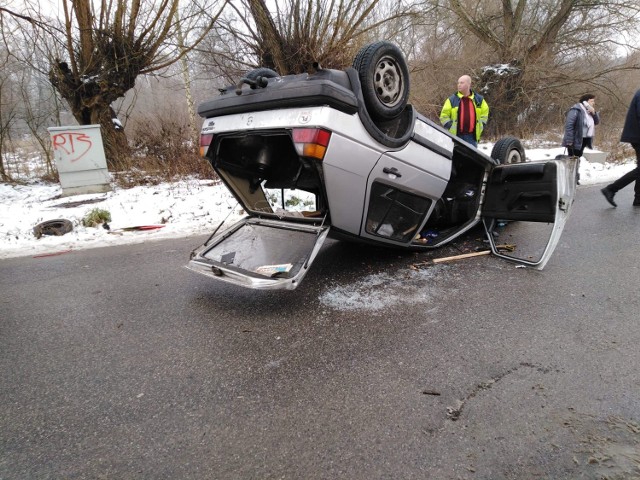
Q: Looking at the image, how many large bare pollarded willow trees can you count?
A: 3